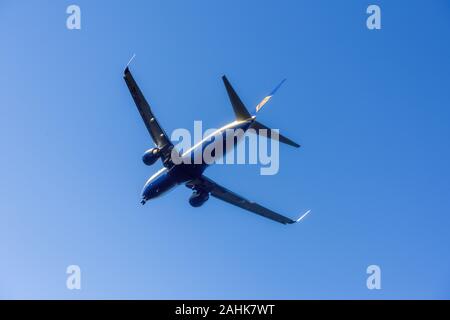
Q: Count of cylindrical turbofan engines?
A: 2